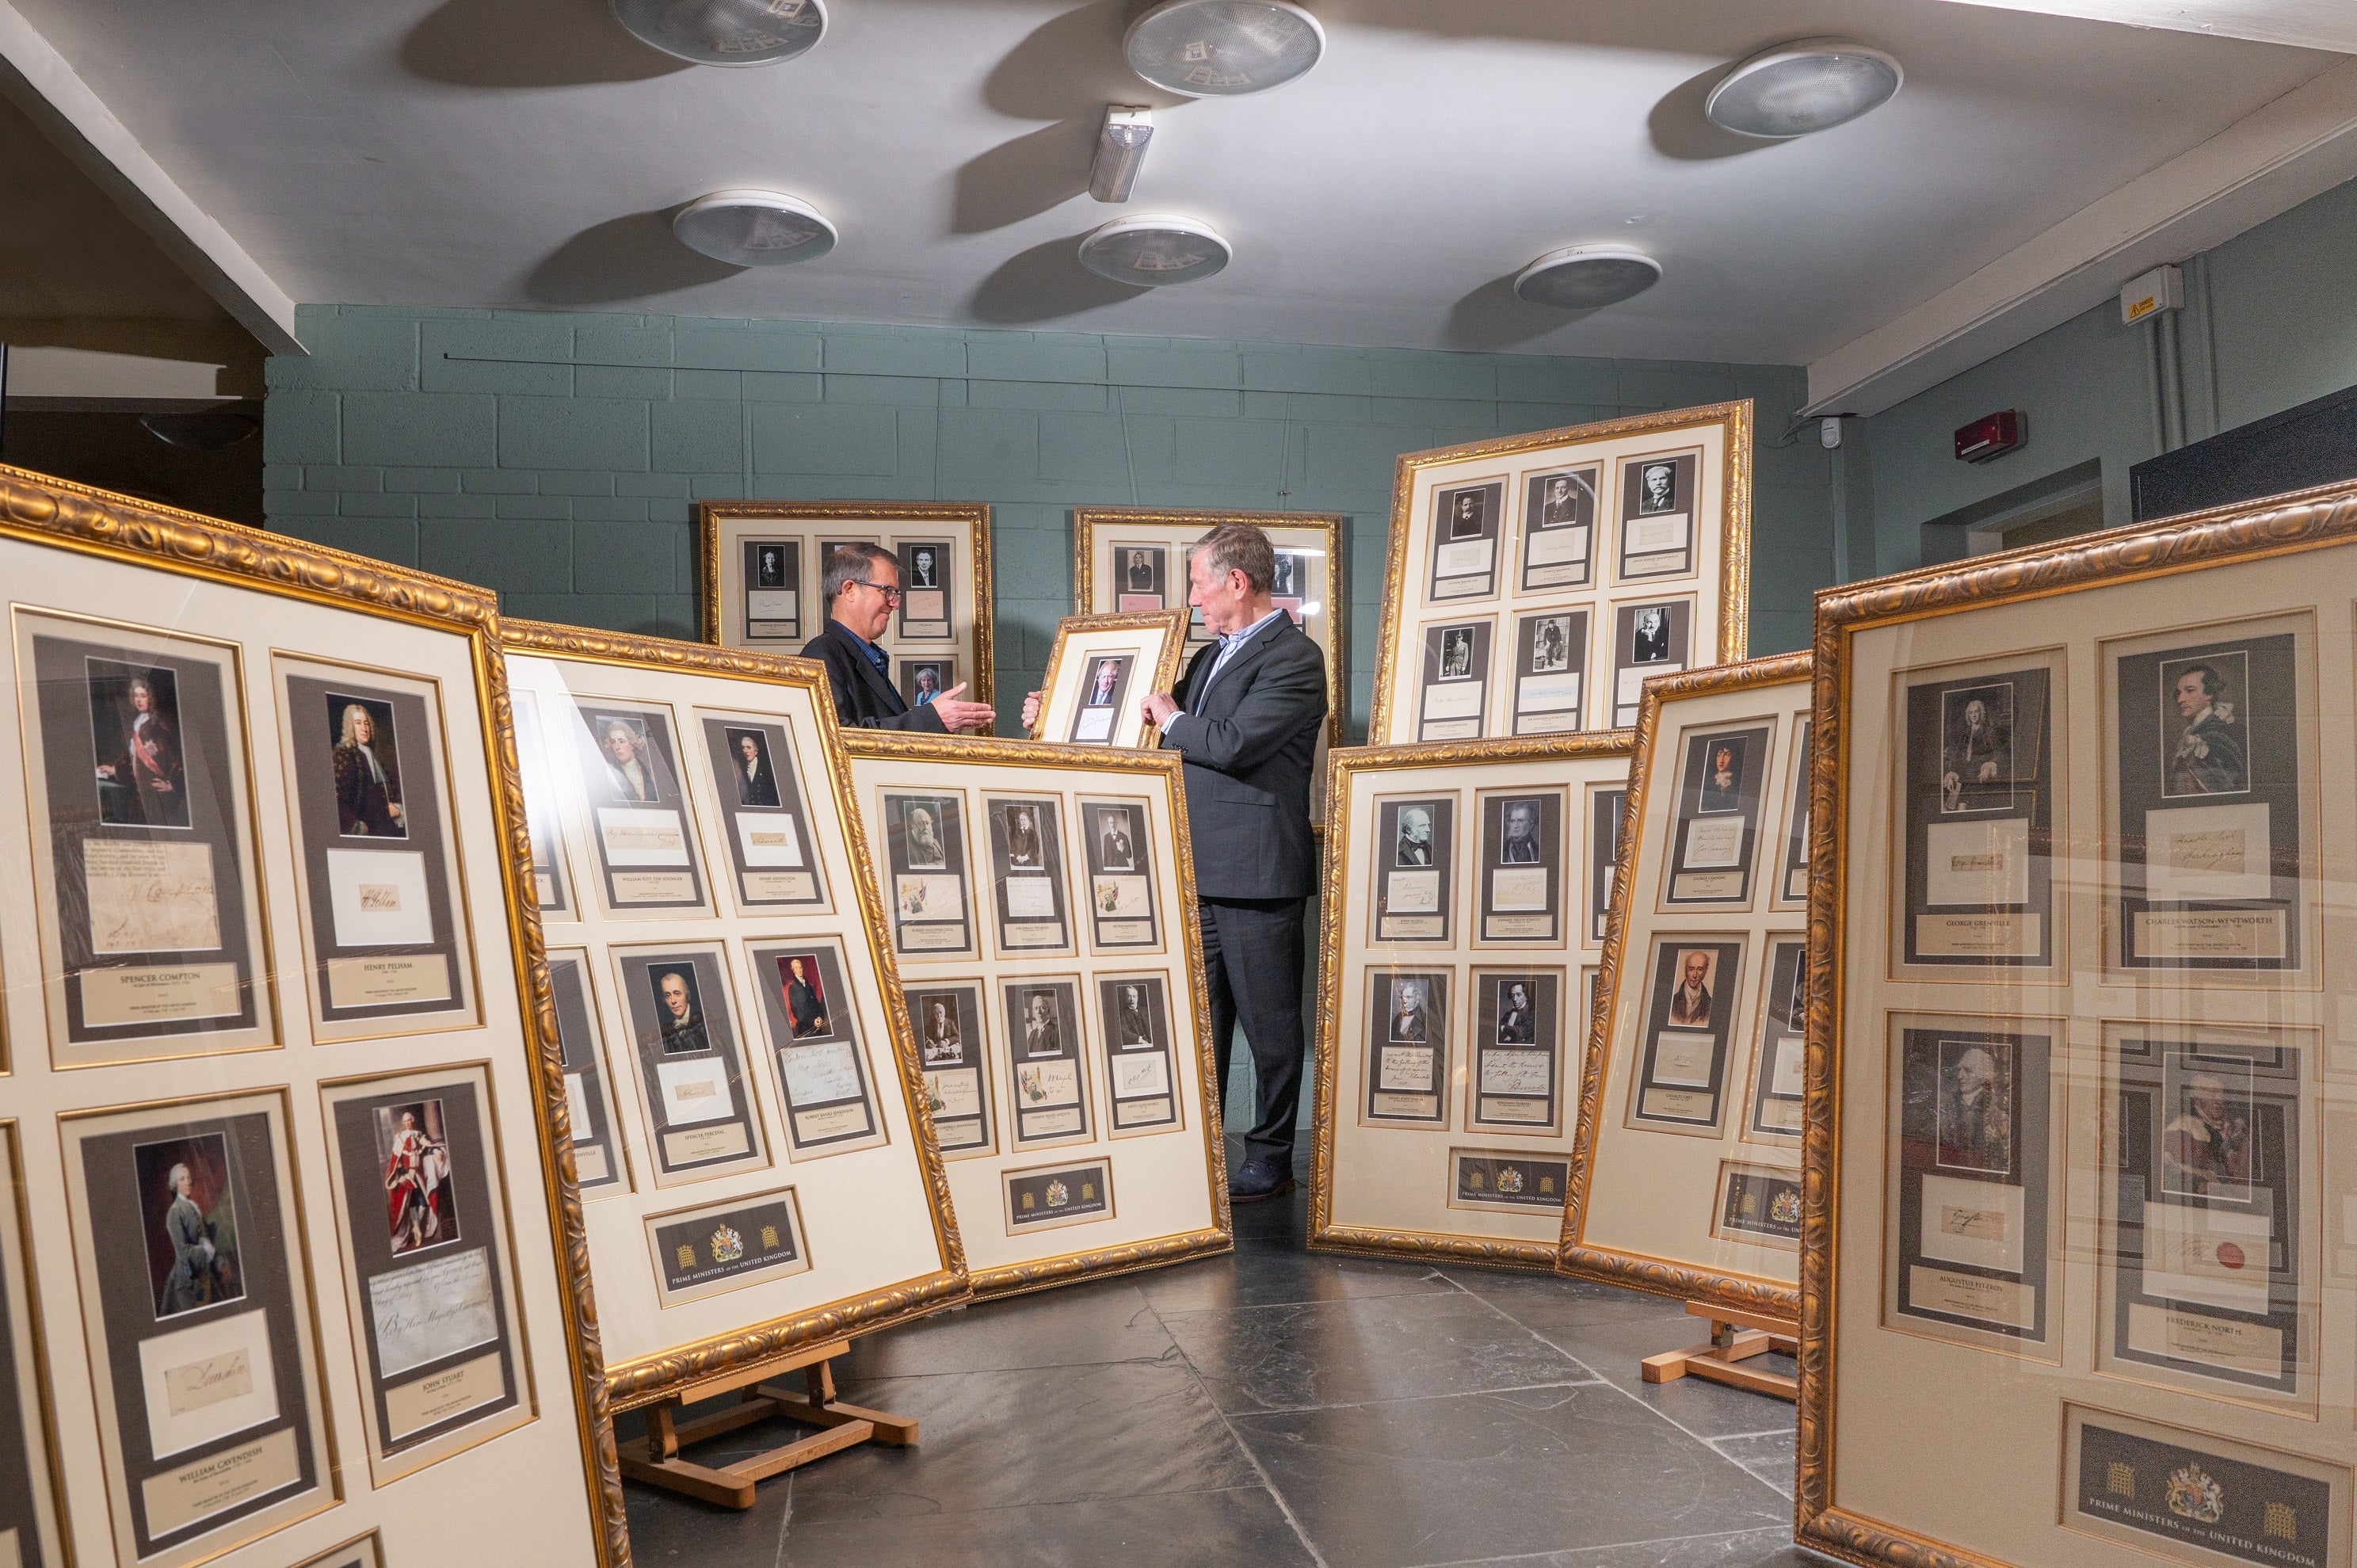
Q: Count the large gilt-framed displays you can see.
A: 9